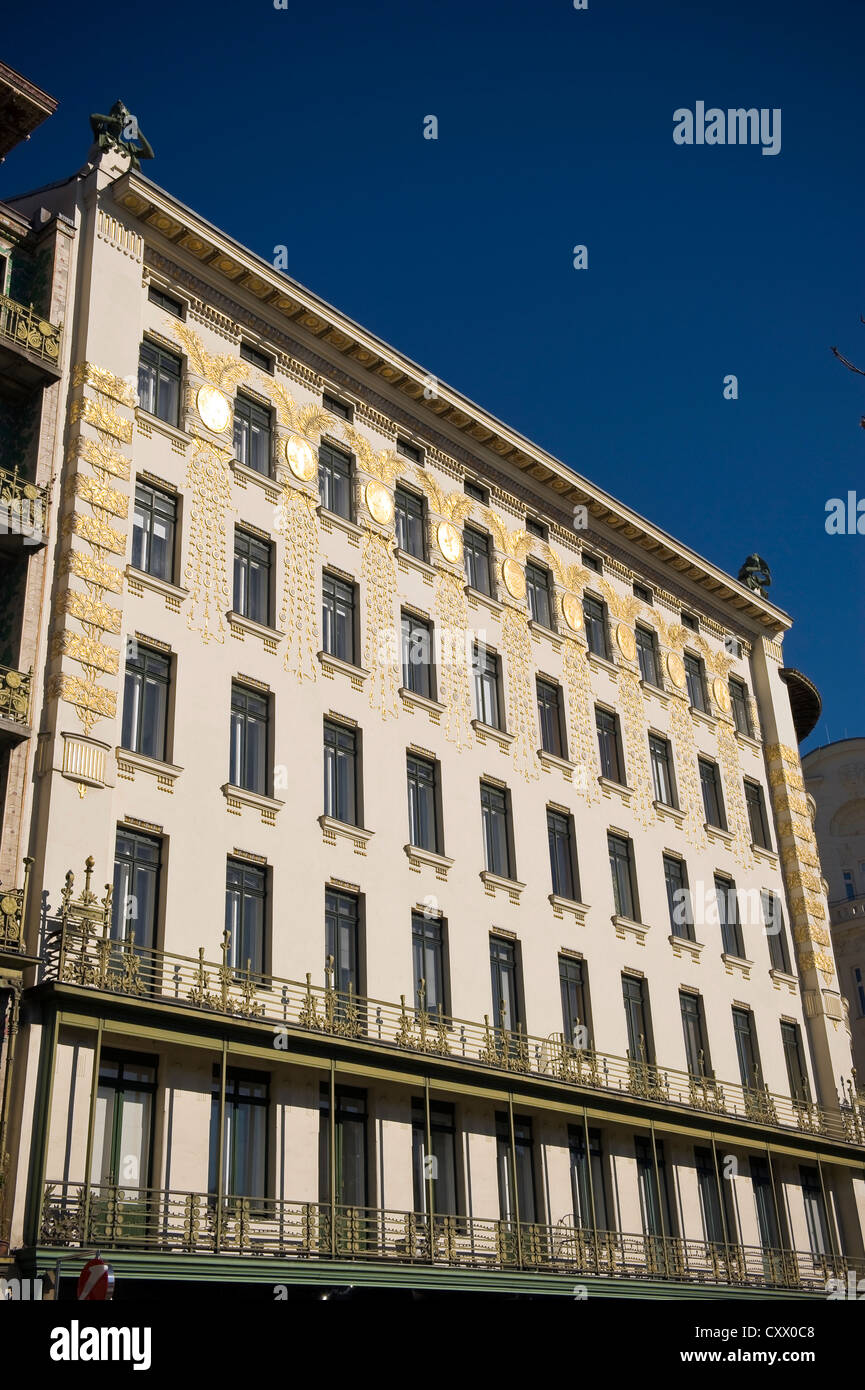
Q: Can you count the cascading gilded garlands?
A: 9